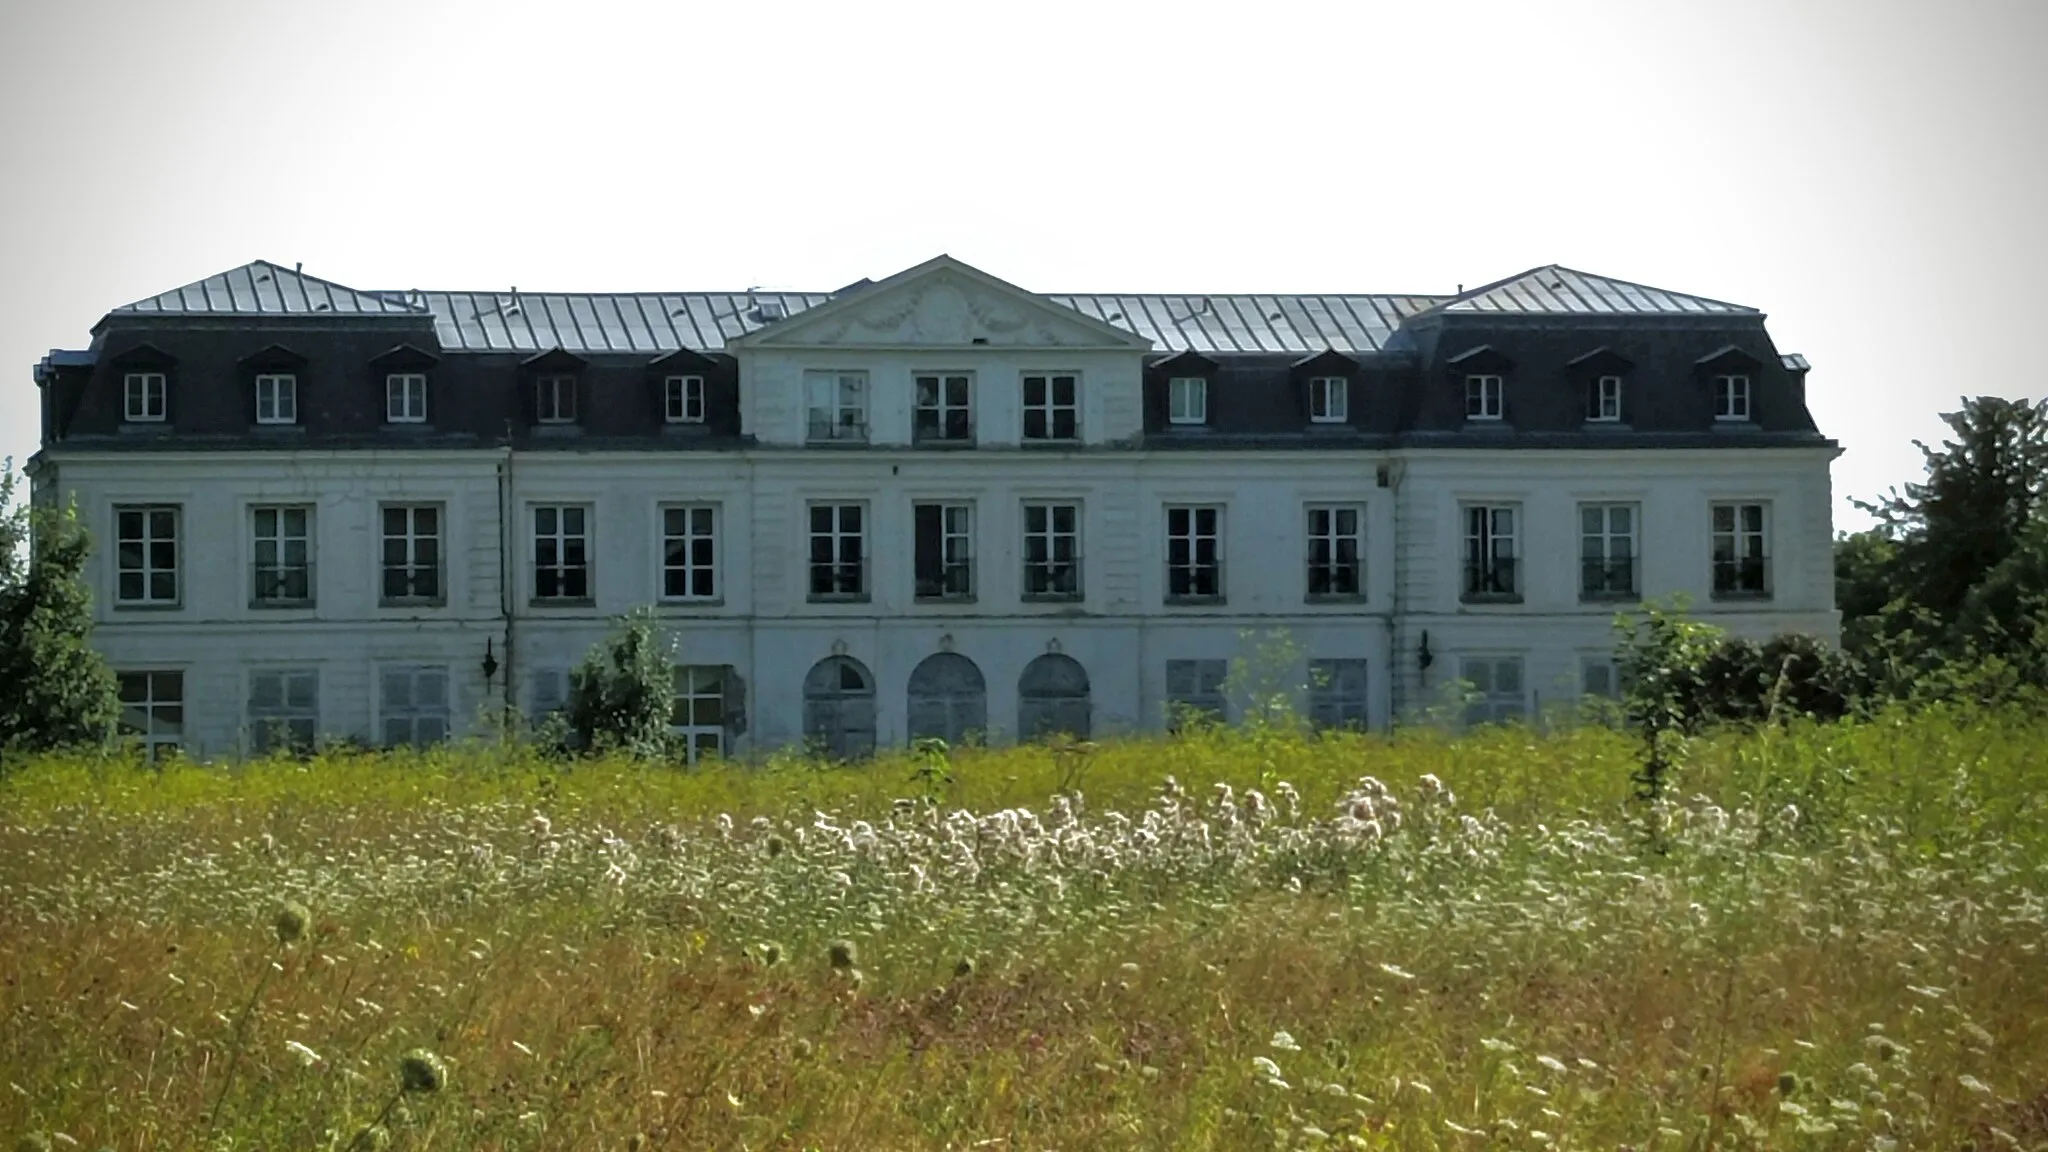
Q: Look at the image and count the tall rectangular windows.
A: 13